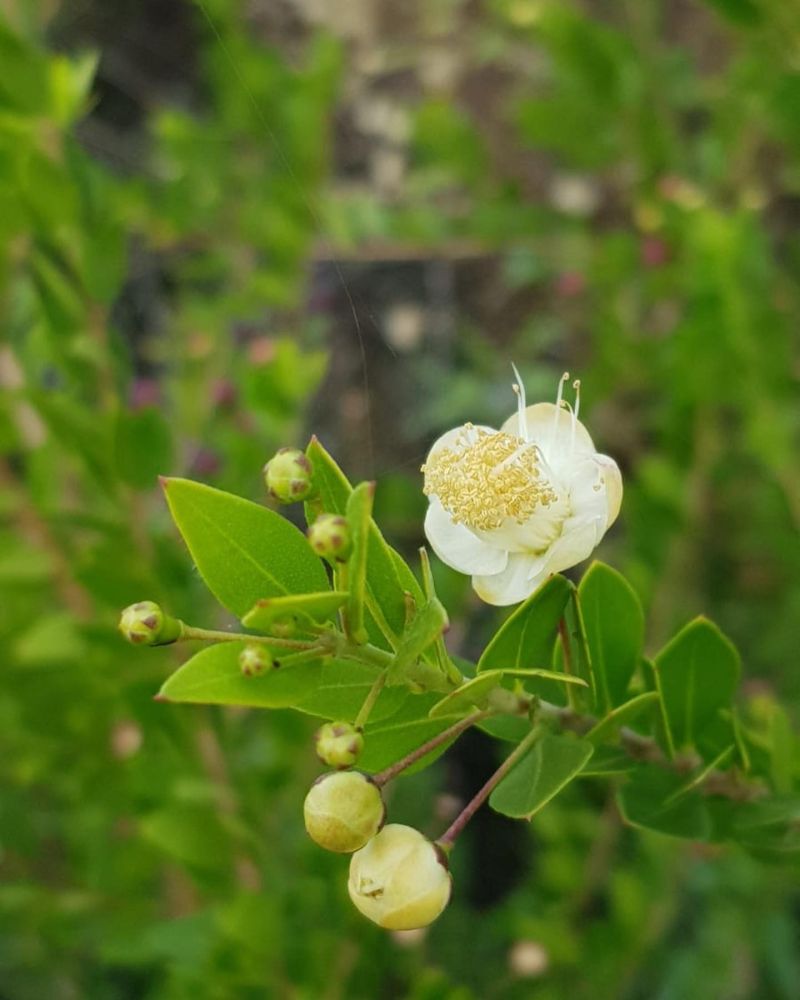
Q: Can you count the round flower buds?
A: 7